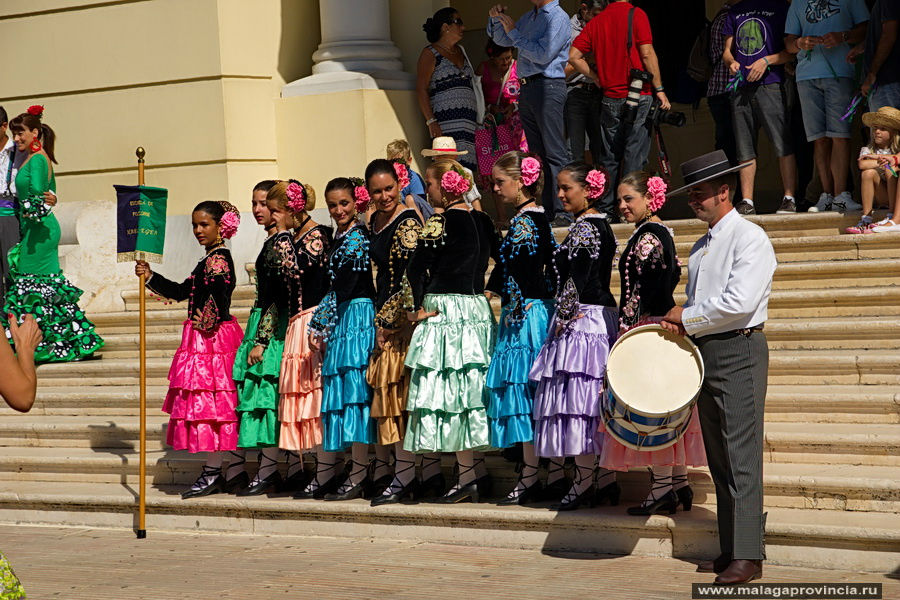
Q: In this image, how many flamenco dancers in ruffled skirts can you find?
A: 9